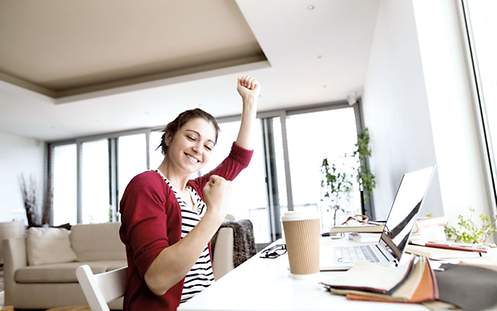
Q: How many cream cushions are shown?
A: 1